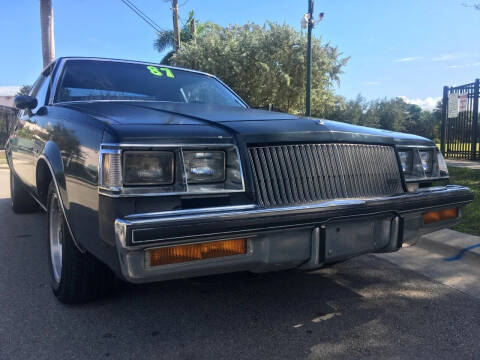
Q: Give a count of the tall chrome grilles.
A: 1